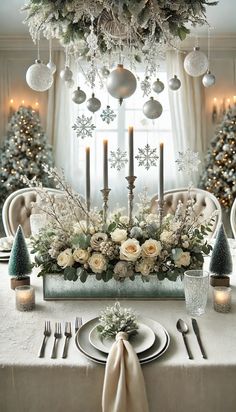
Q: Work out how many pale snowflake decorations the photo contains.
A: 5